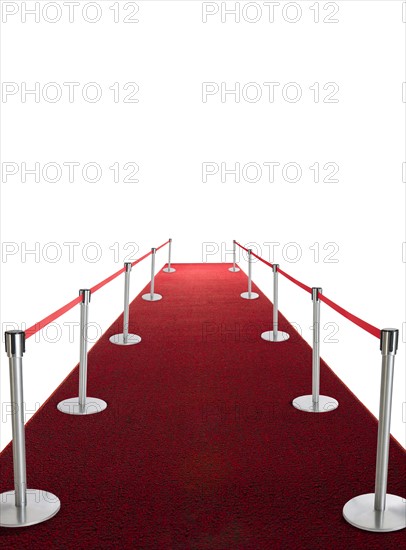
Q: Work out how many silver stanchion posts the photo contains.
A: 10